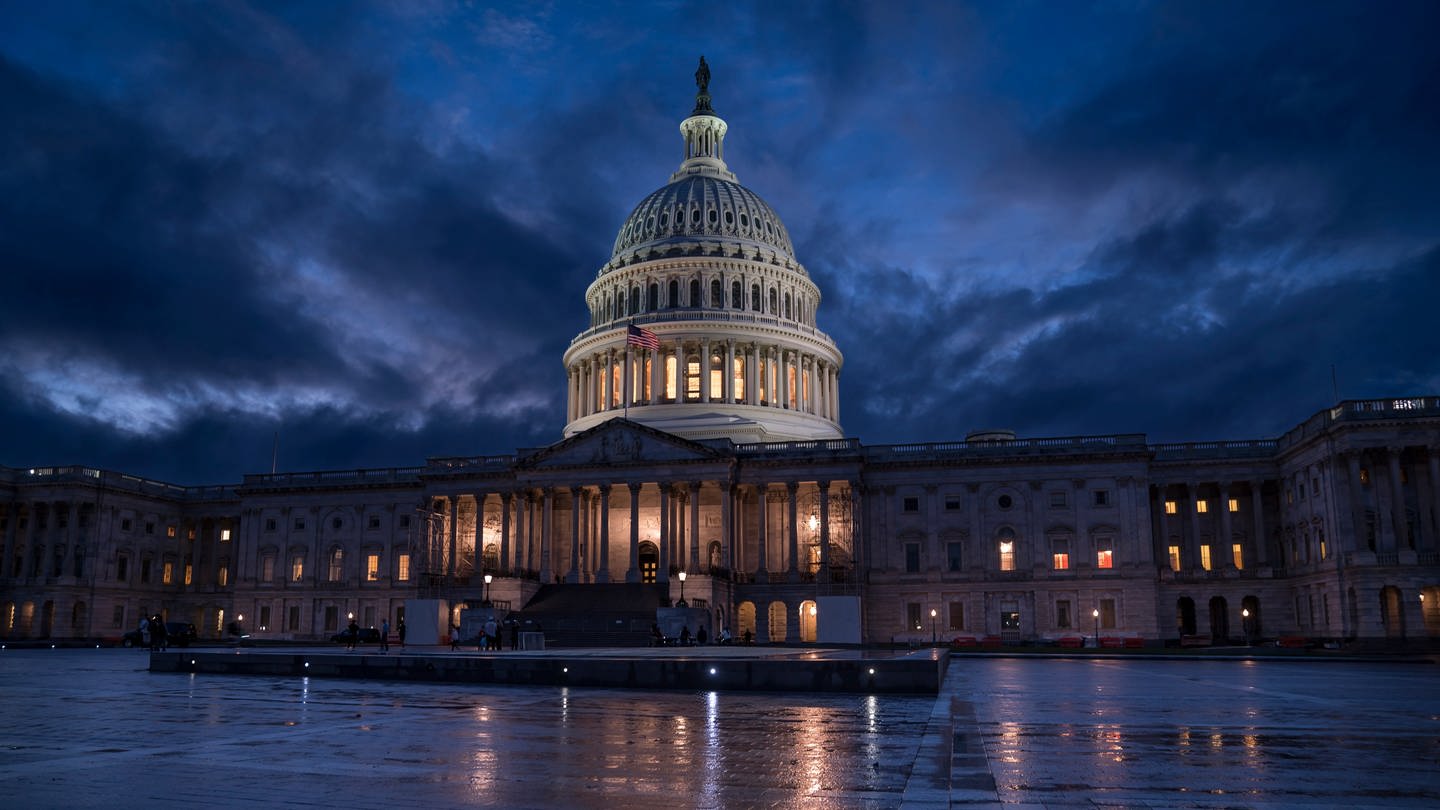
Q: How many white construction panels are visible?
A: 2